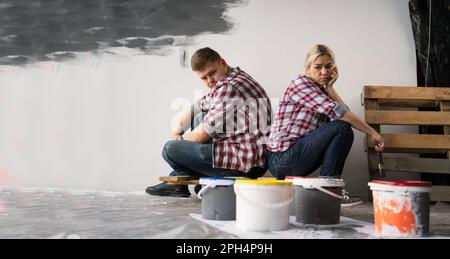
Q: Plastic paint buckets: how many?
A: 4